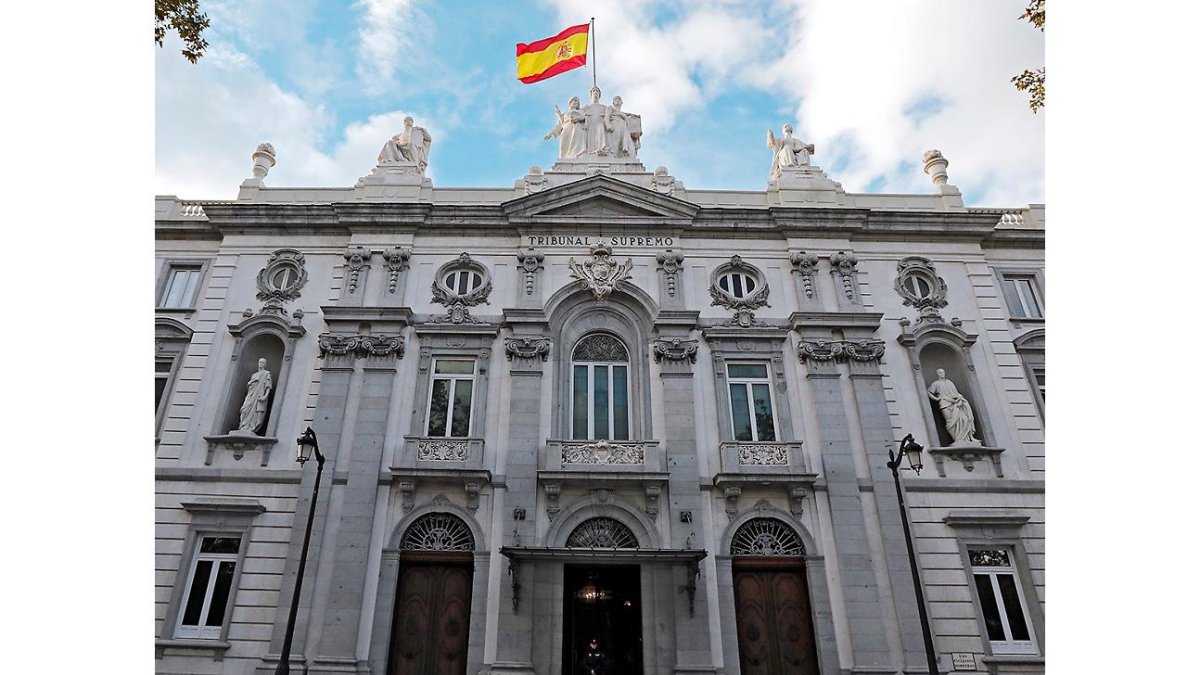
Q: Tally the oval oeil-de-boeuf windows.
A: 4